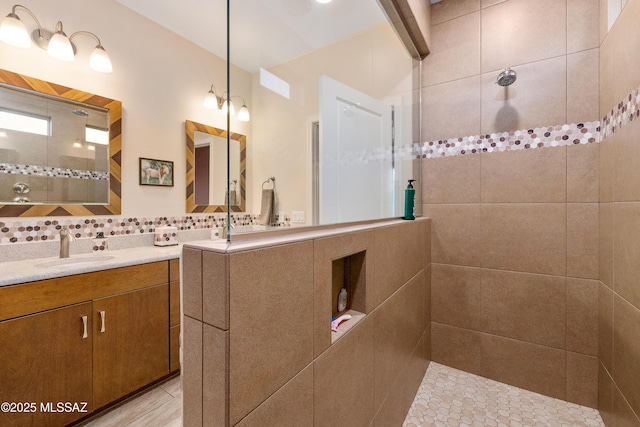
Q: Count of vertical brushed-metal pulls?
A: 2